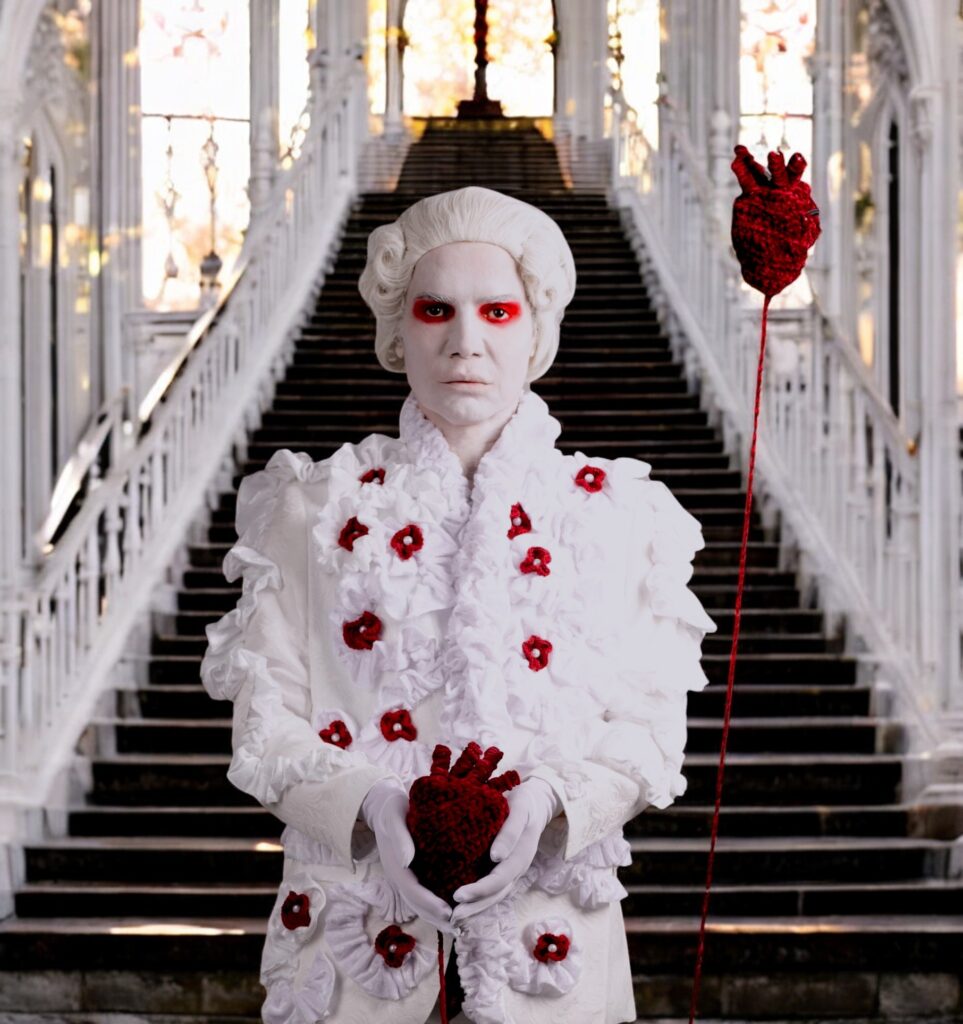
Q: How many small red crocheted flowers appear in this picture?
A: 13